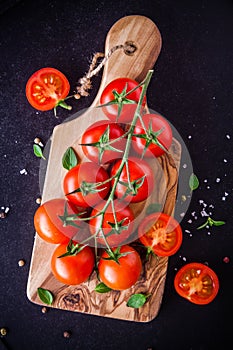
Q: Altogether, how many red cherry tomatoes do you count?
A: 12